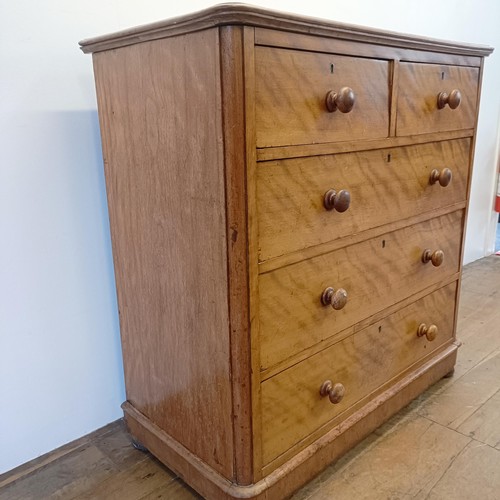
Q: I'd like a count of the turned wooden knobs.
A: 8